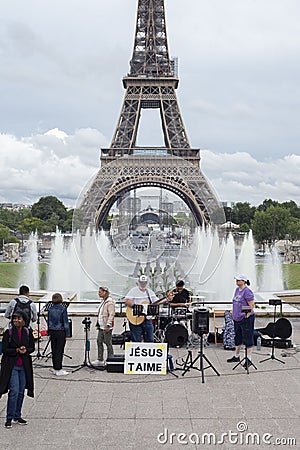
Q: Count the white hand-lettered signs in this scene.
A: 1